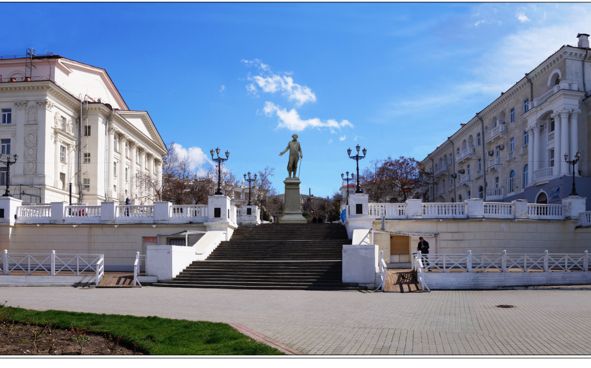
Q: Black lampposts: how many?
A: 6